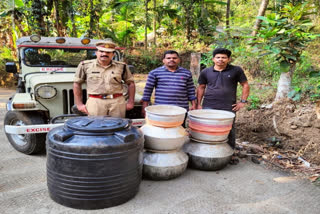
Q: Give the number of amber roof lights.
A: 2